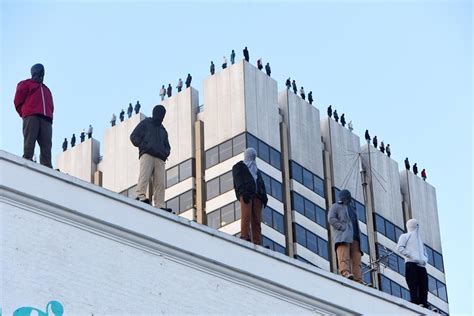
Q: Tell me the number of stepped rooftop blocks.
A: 8